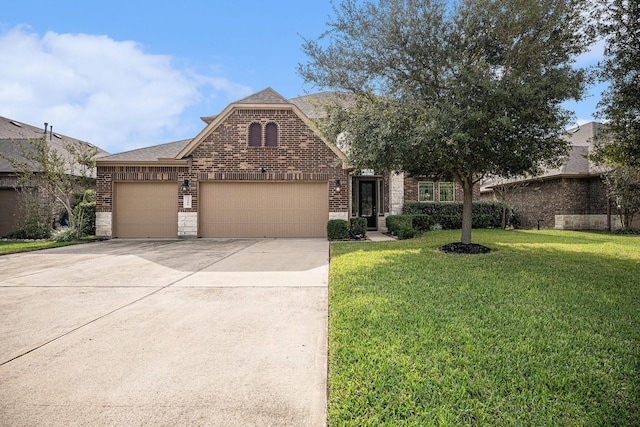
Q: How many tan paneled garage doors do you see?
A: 2